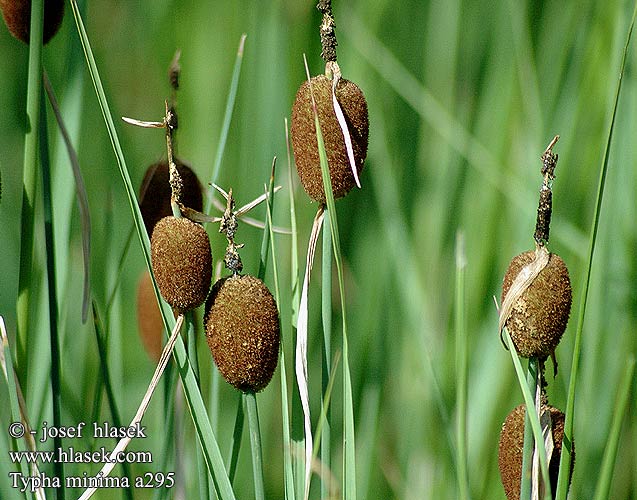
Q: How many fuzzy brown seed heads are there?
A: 8